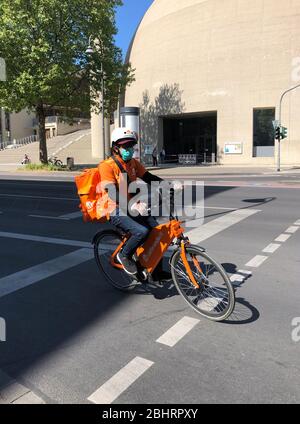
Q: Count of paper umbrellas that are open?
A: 0